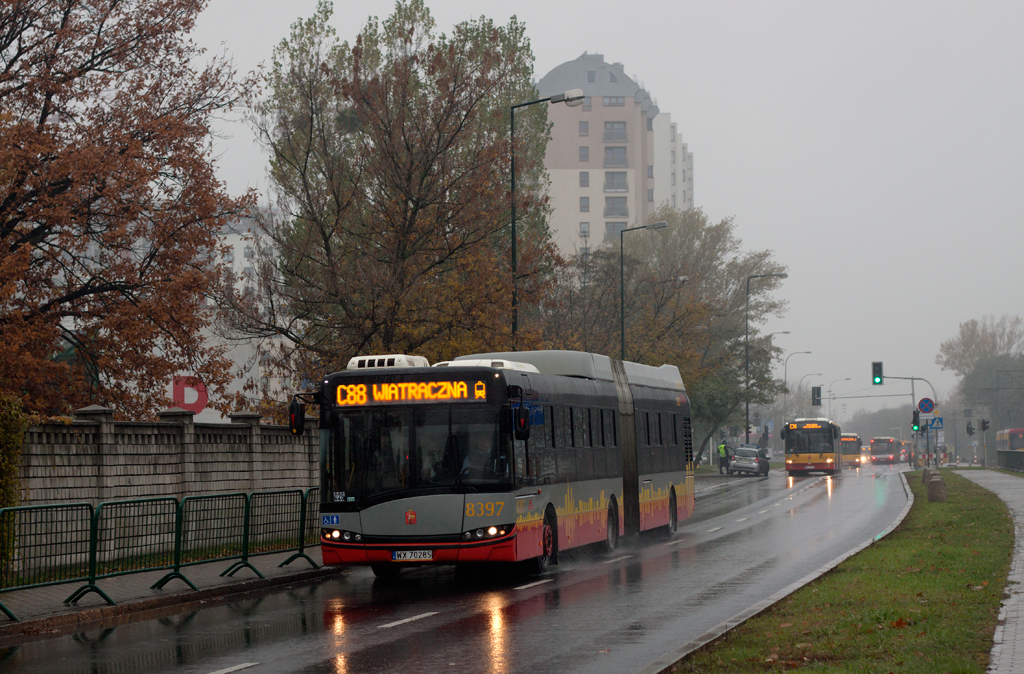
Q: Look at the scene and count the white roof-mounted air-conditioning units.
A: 2